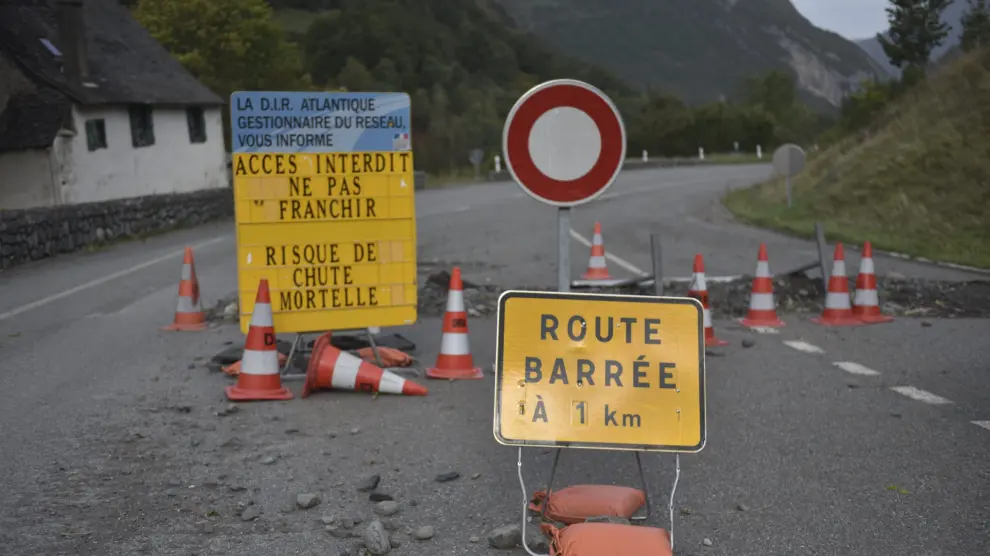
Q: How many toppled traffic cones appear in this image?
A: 1